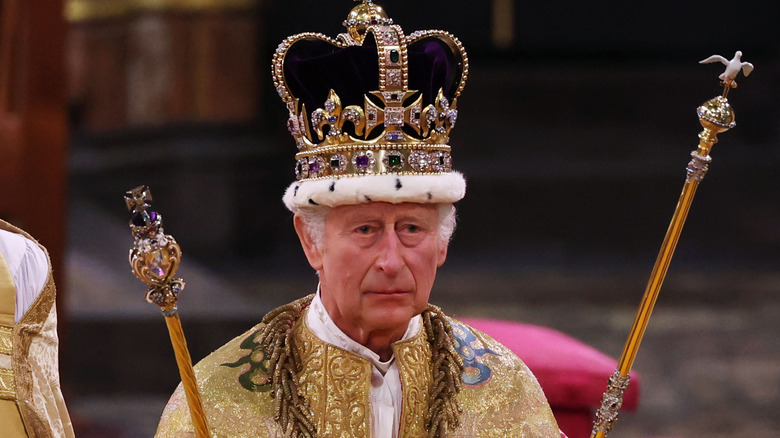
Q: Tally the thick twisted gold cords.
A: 2